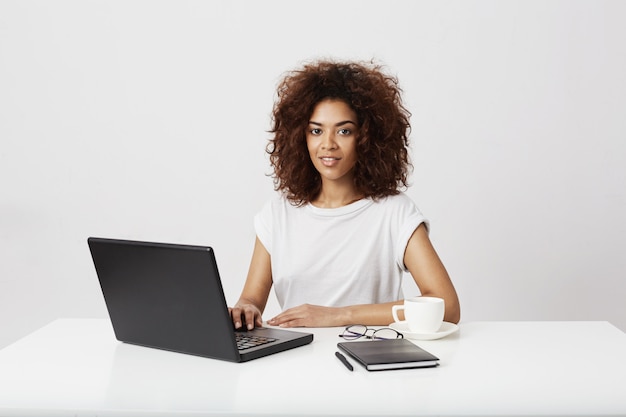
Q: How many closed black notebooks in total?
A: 1